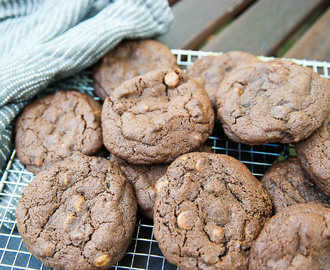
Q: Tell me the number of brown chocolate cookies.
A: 11